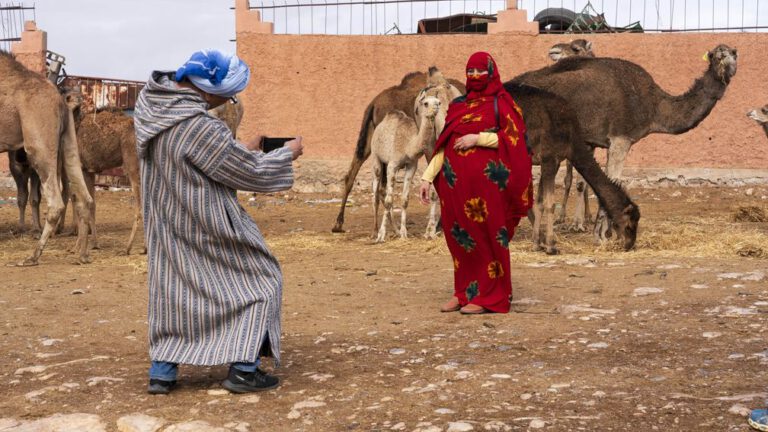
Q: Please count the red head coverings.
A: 1